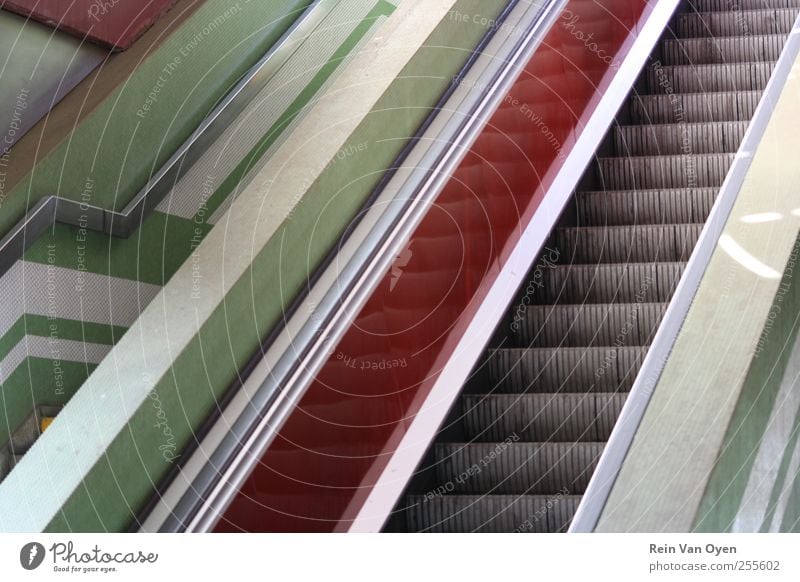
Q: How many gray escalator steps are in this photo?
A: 15